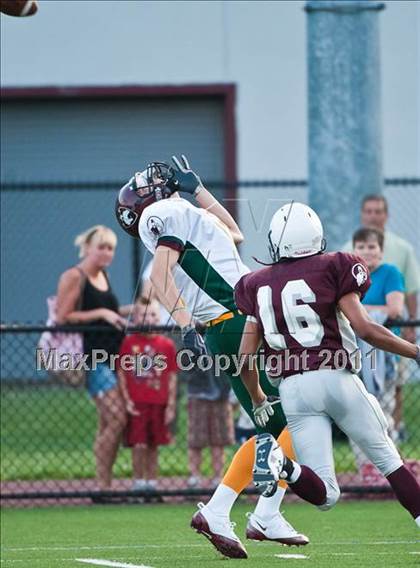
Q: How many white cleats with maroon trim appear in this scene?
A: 2